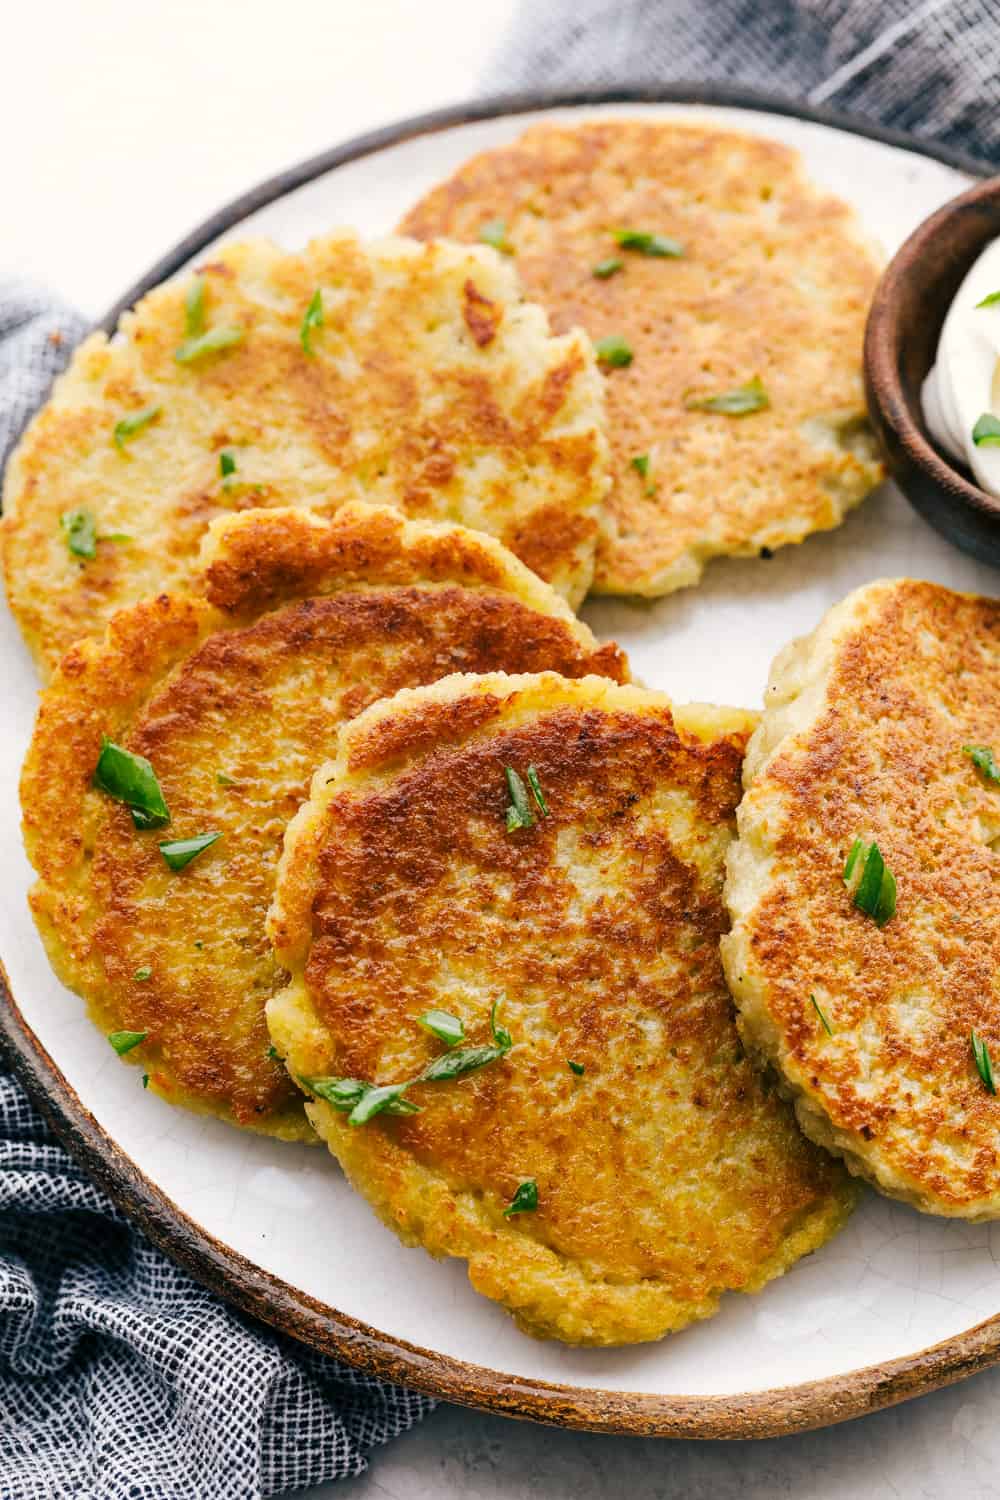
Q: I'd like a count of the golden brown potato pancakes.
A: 5